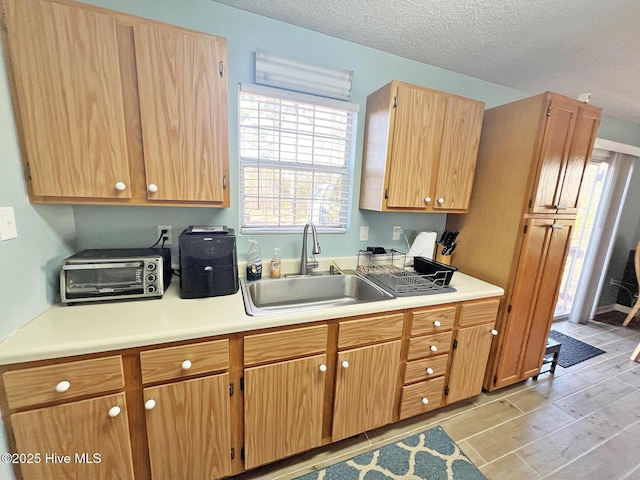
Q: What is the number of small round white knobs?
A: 15